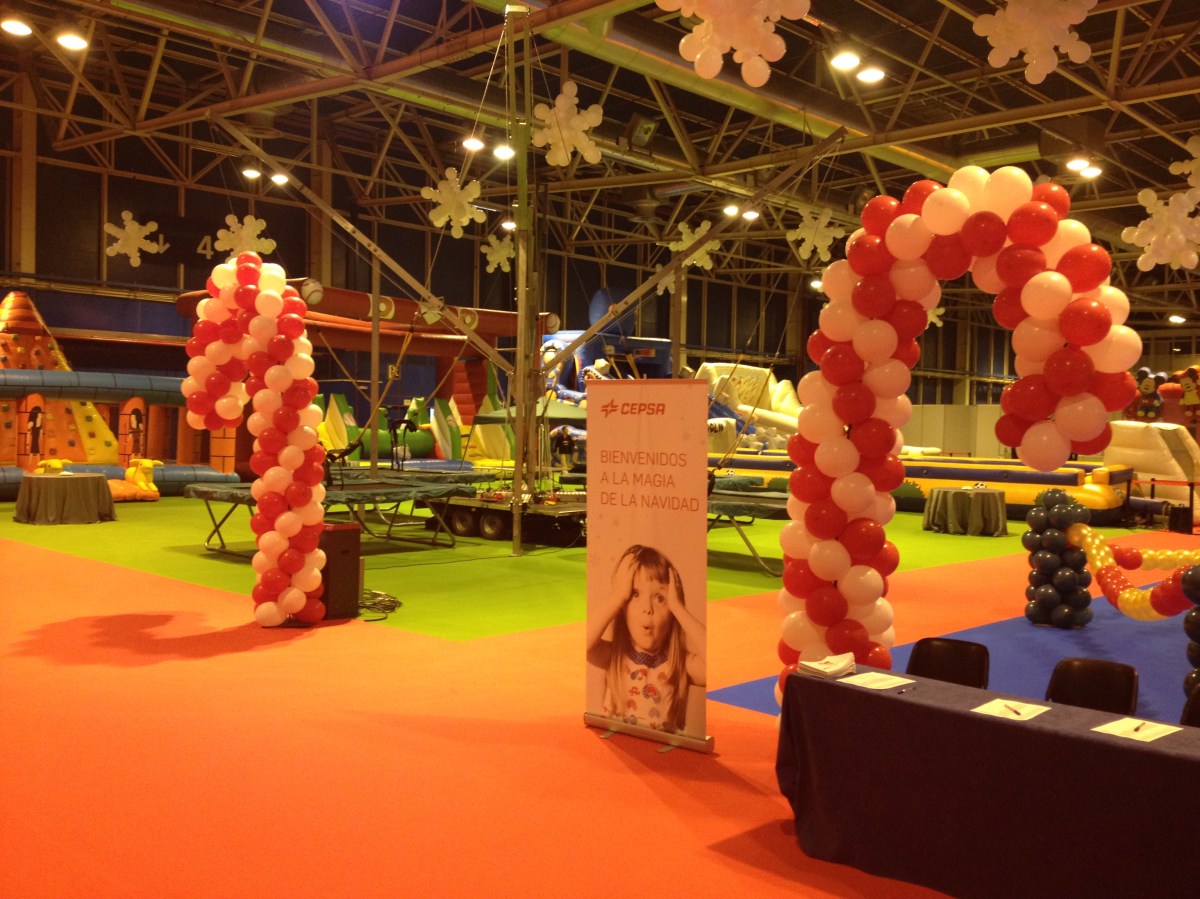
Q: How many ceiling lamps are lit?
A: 15